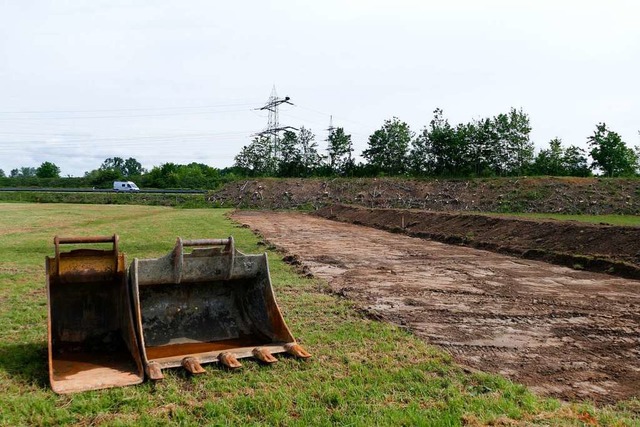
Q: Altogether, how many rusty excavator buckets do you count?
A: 2